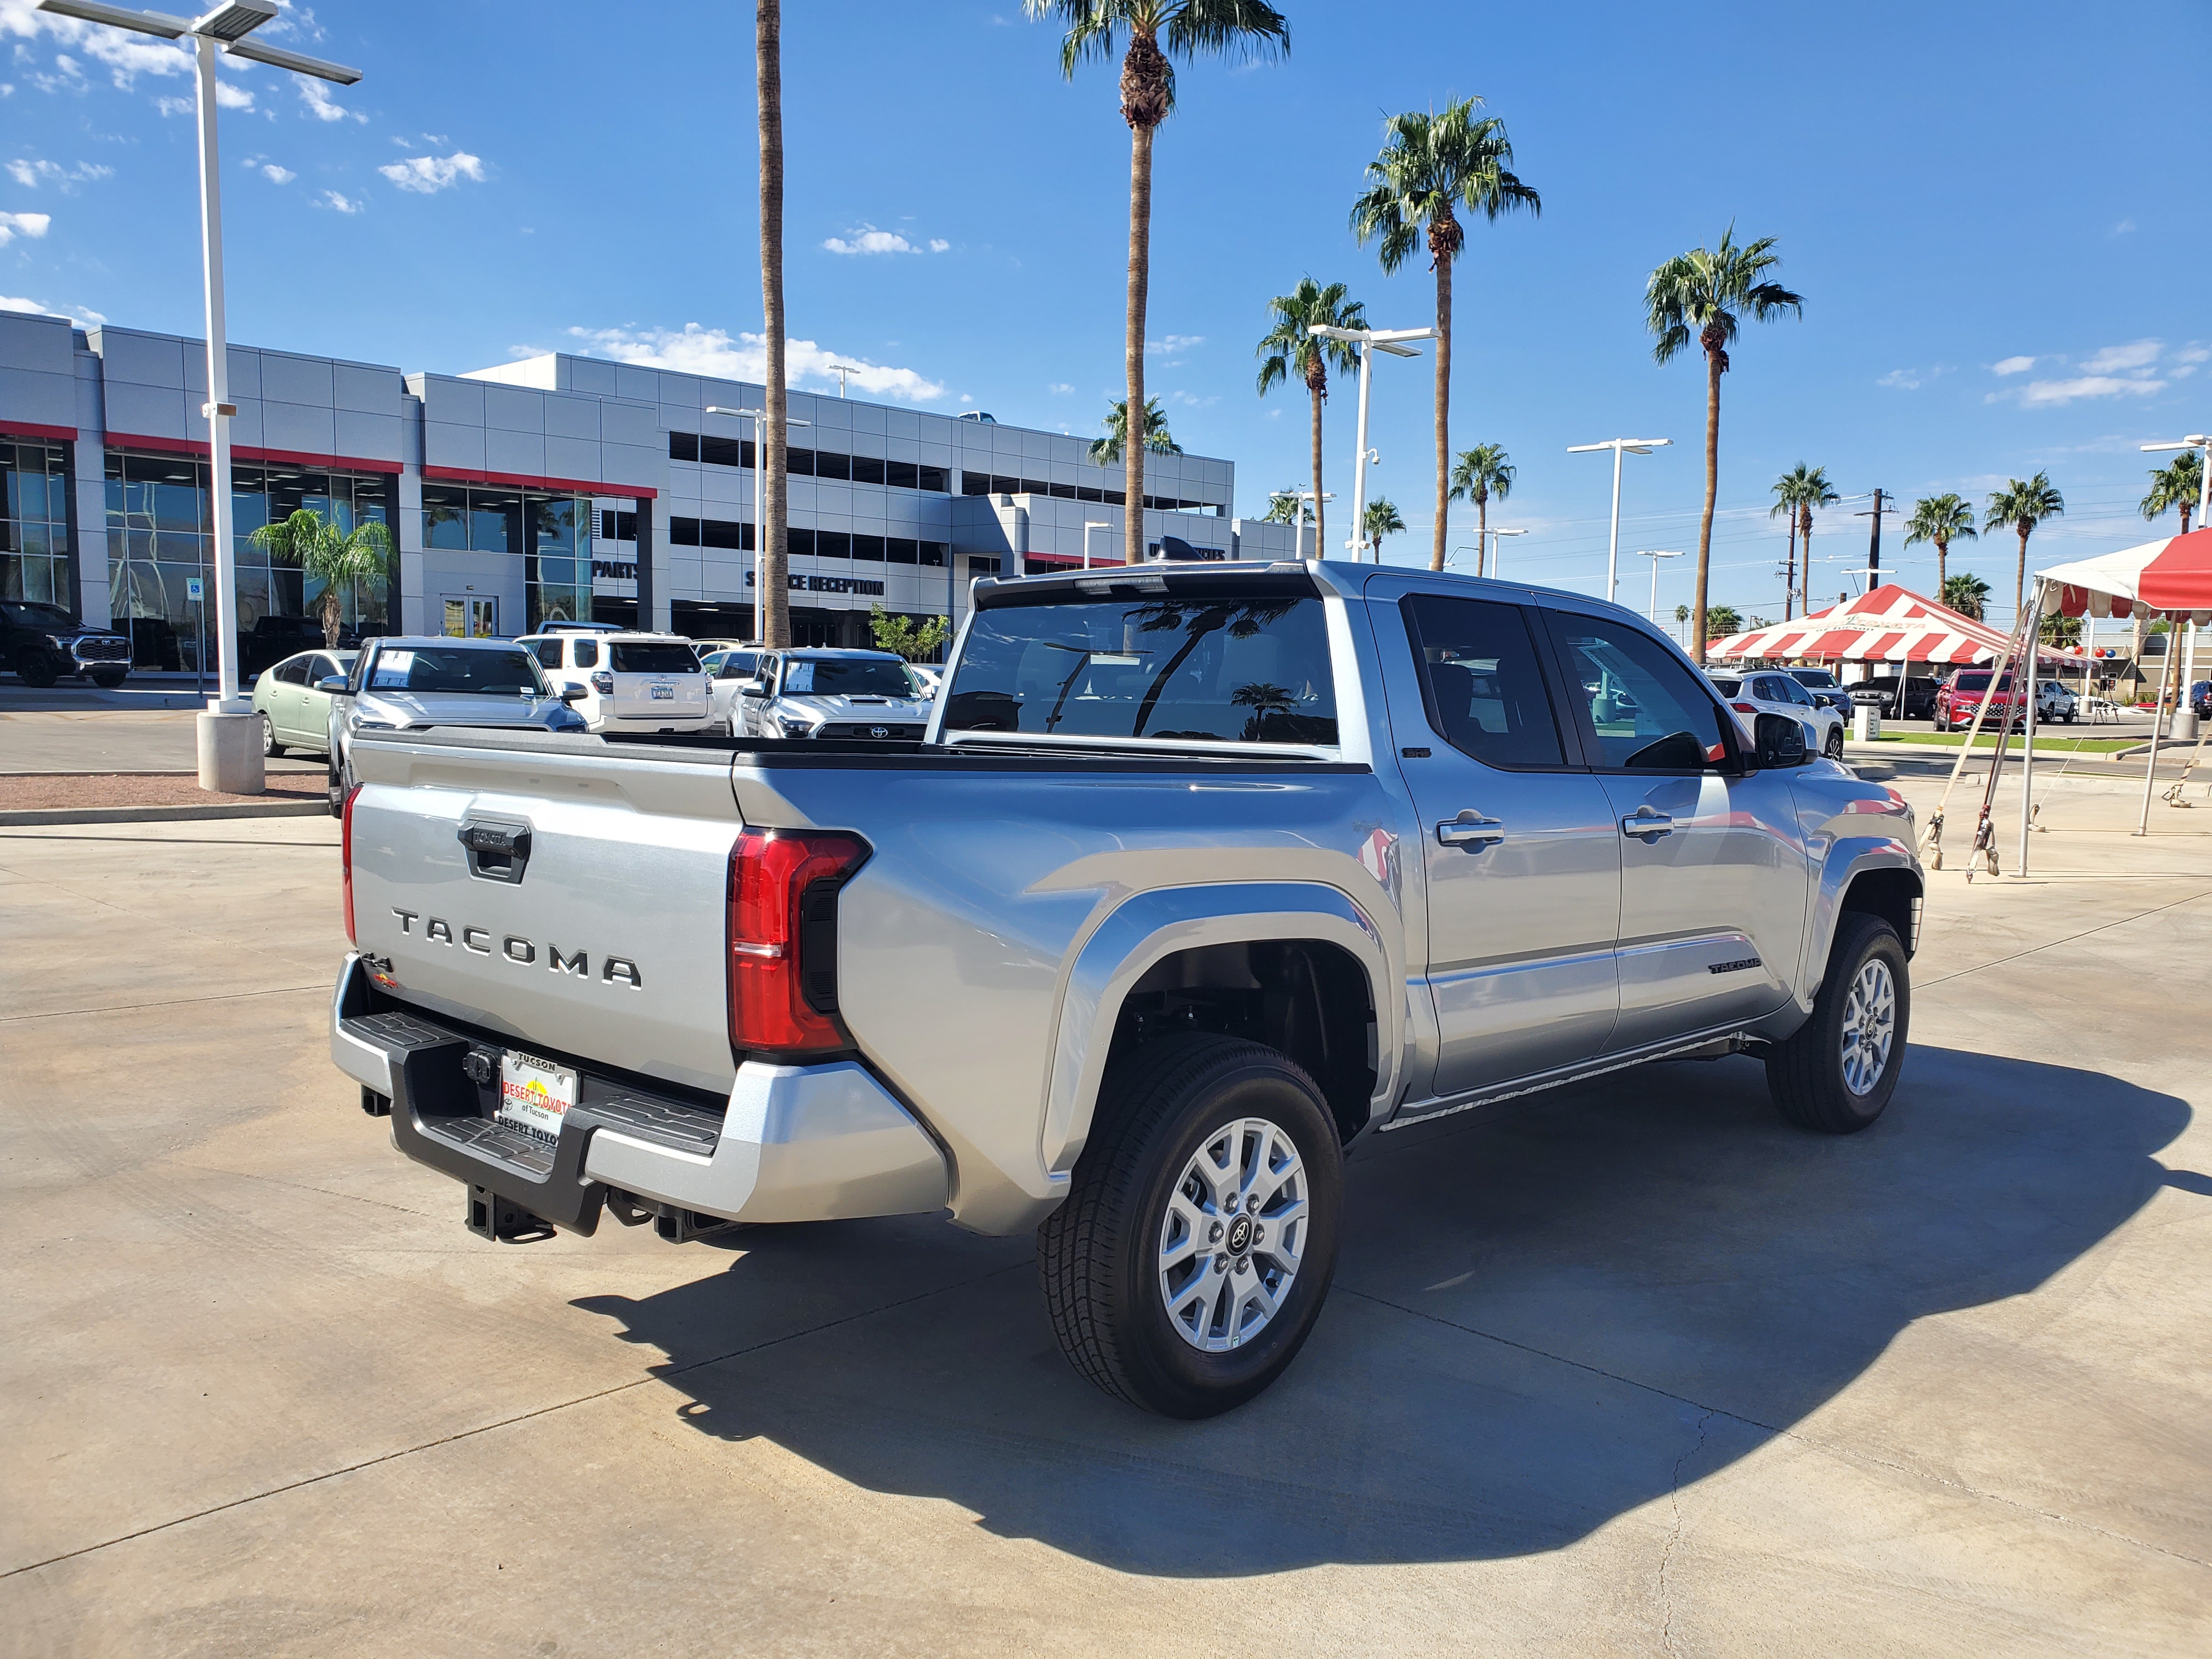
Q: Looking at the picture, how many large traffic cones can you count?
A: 0